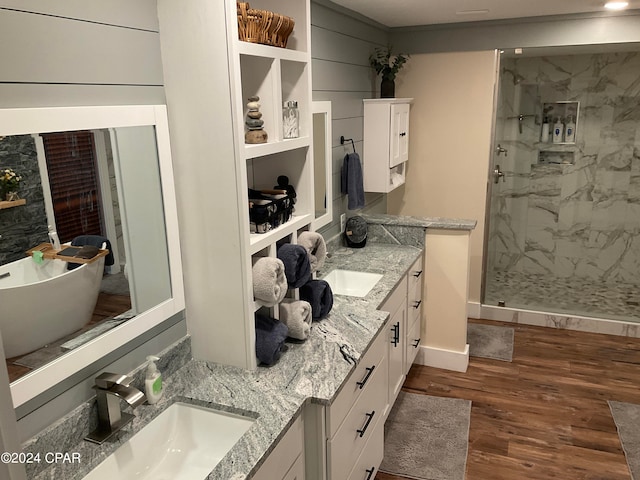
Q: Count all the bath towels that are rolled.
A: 6